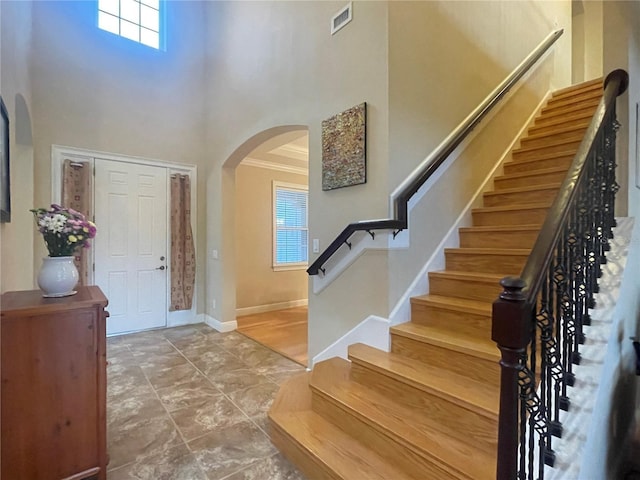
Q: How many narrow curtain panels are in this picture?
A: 2